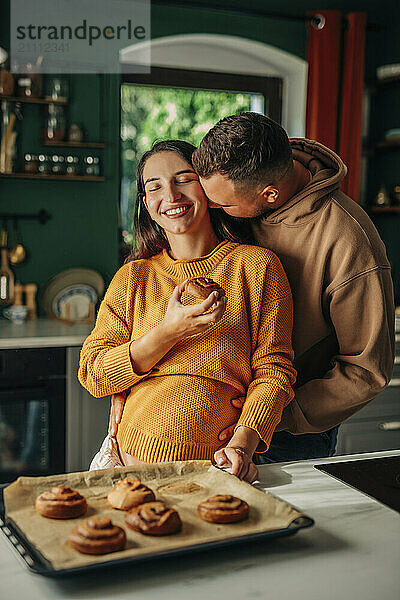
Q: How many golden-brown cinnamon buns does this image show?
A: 6